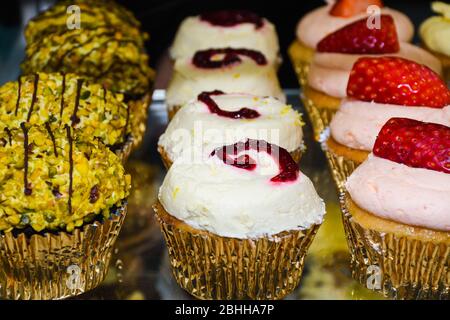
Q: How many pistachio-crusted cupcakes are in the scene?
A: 4